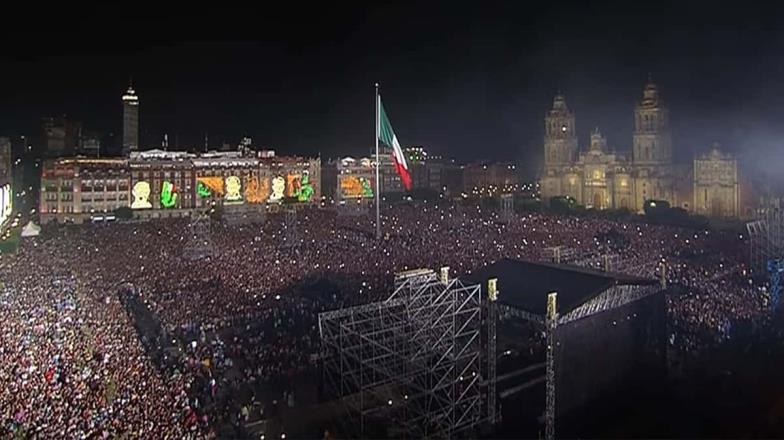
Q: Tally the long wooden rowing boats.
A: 0